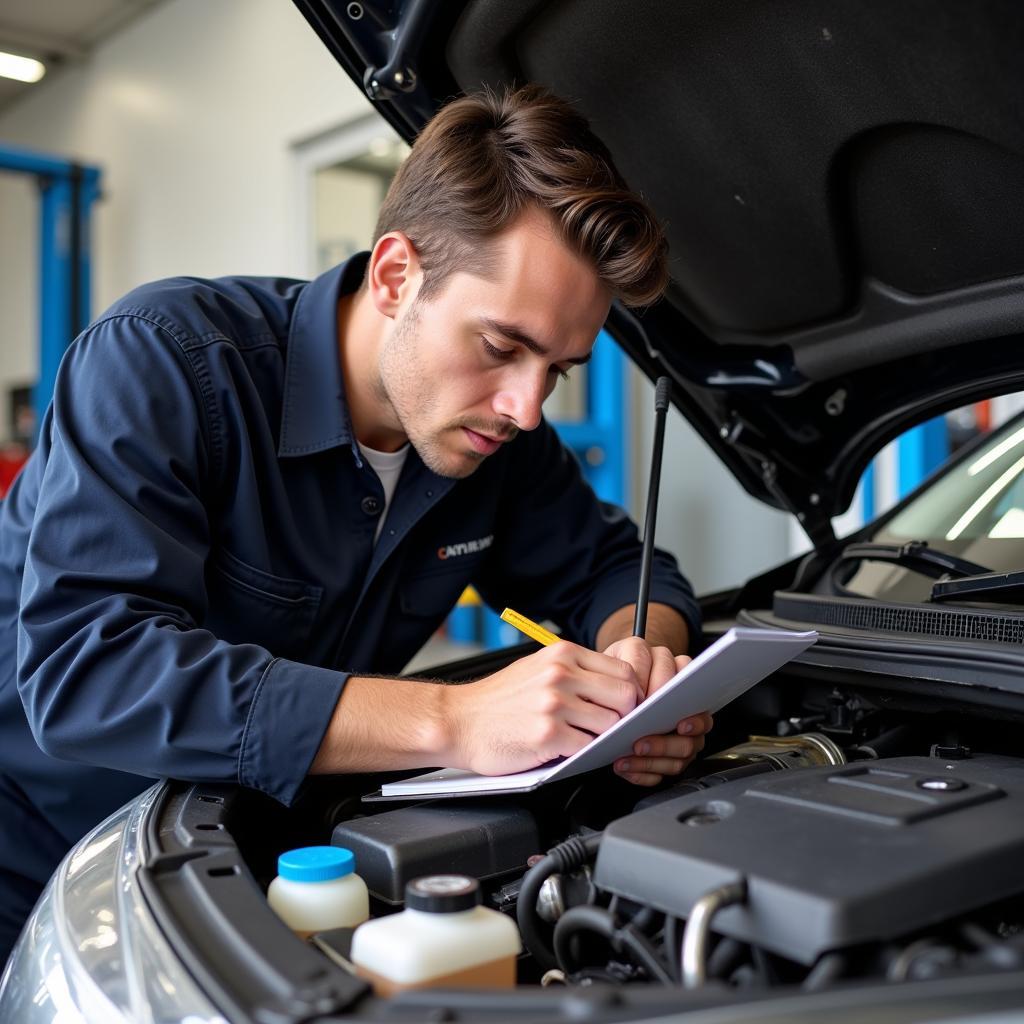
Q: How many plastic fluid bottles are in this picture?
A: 2